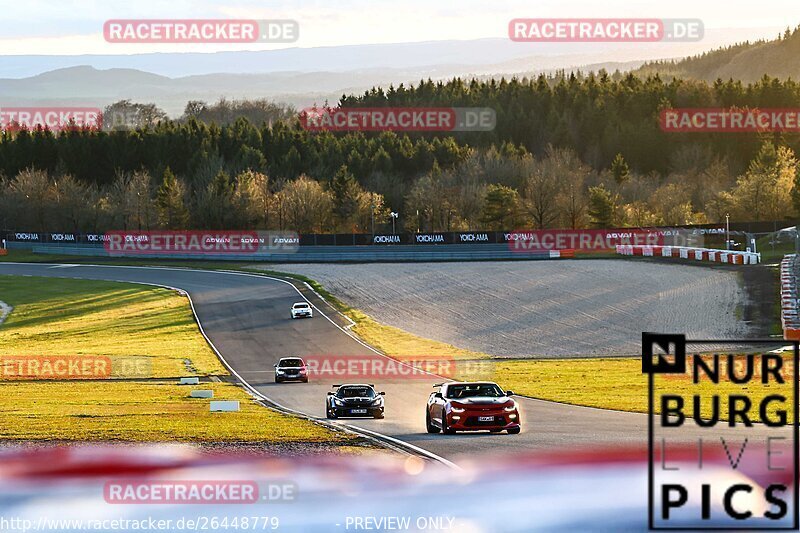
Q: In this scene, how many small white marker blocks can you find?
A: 3